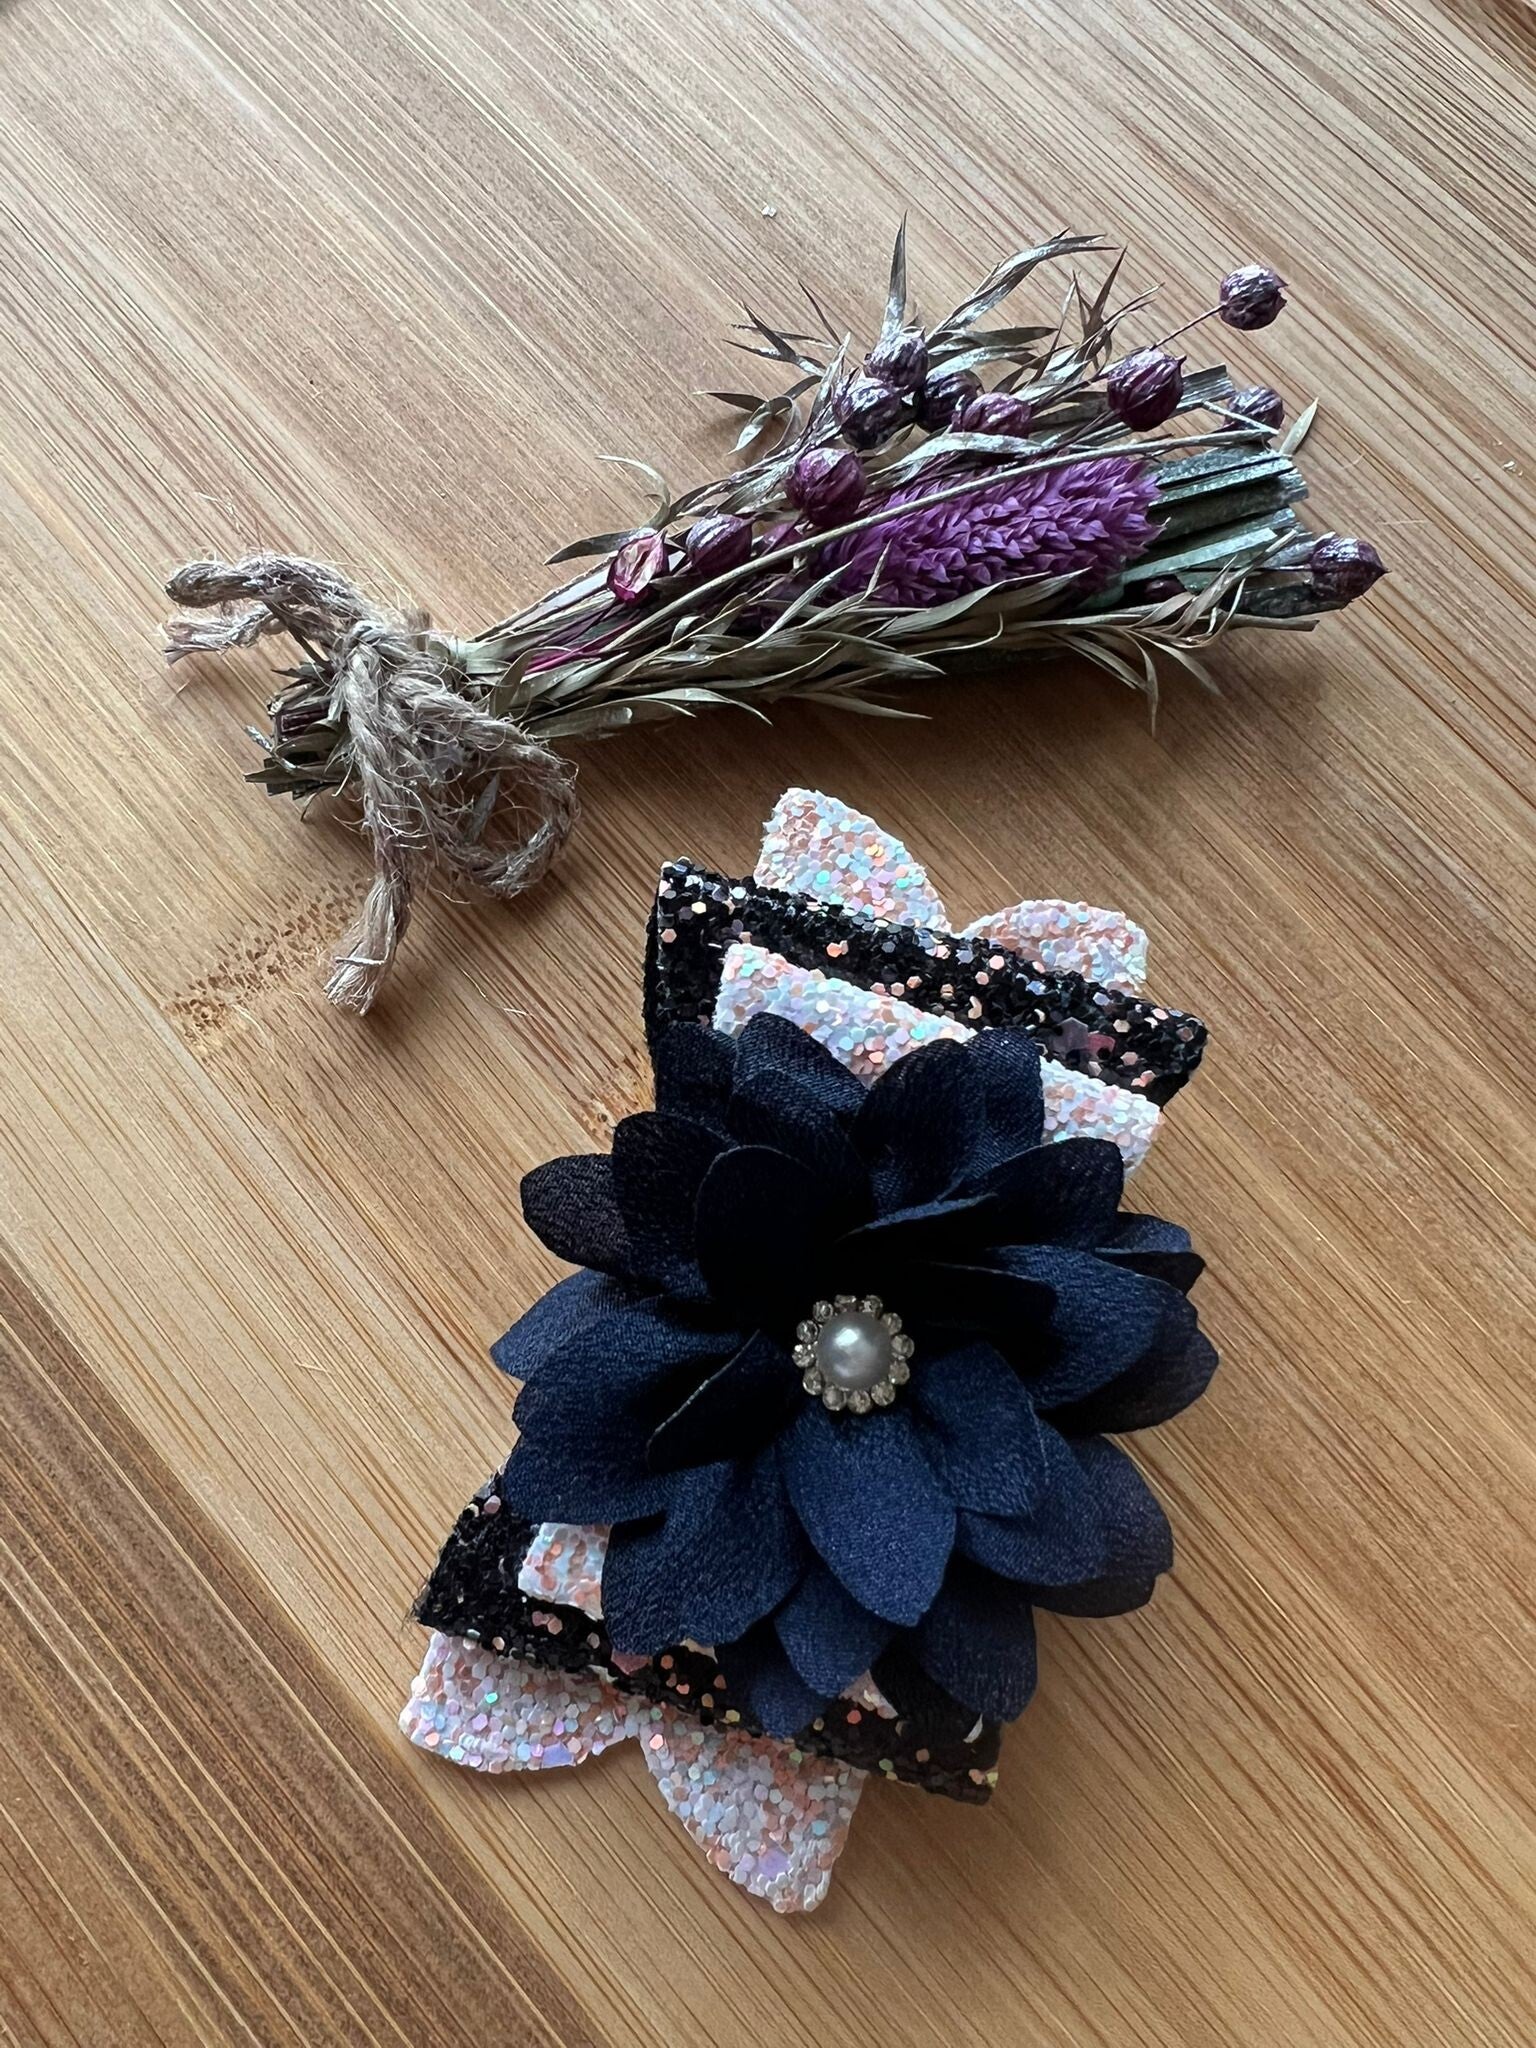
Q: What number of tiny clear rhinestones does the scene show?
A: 12